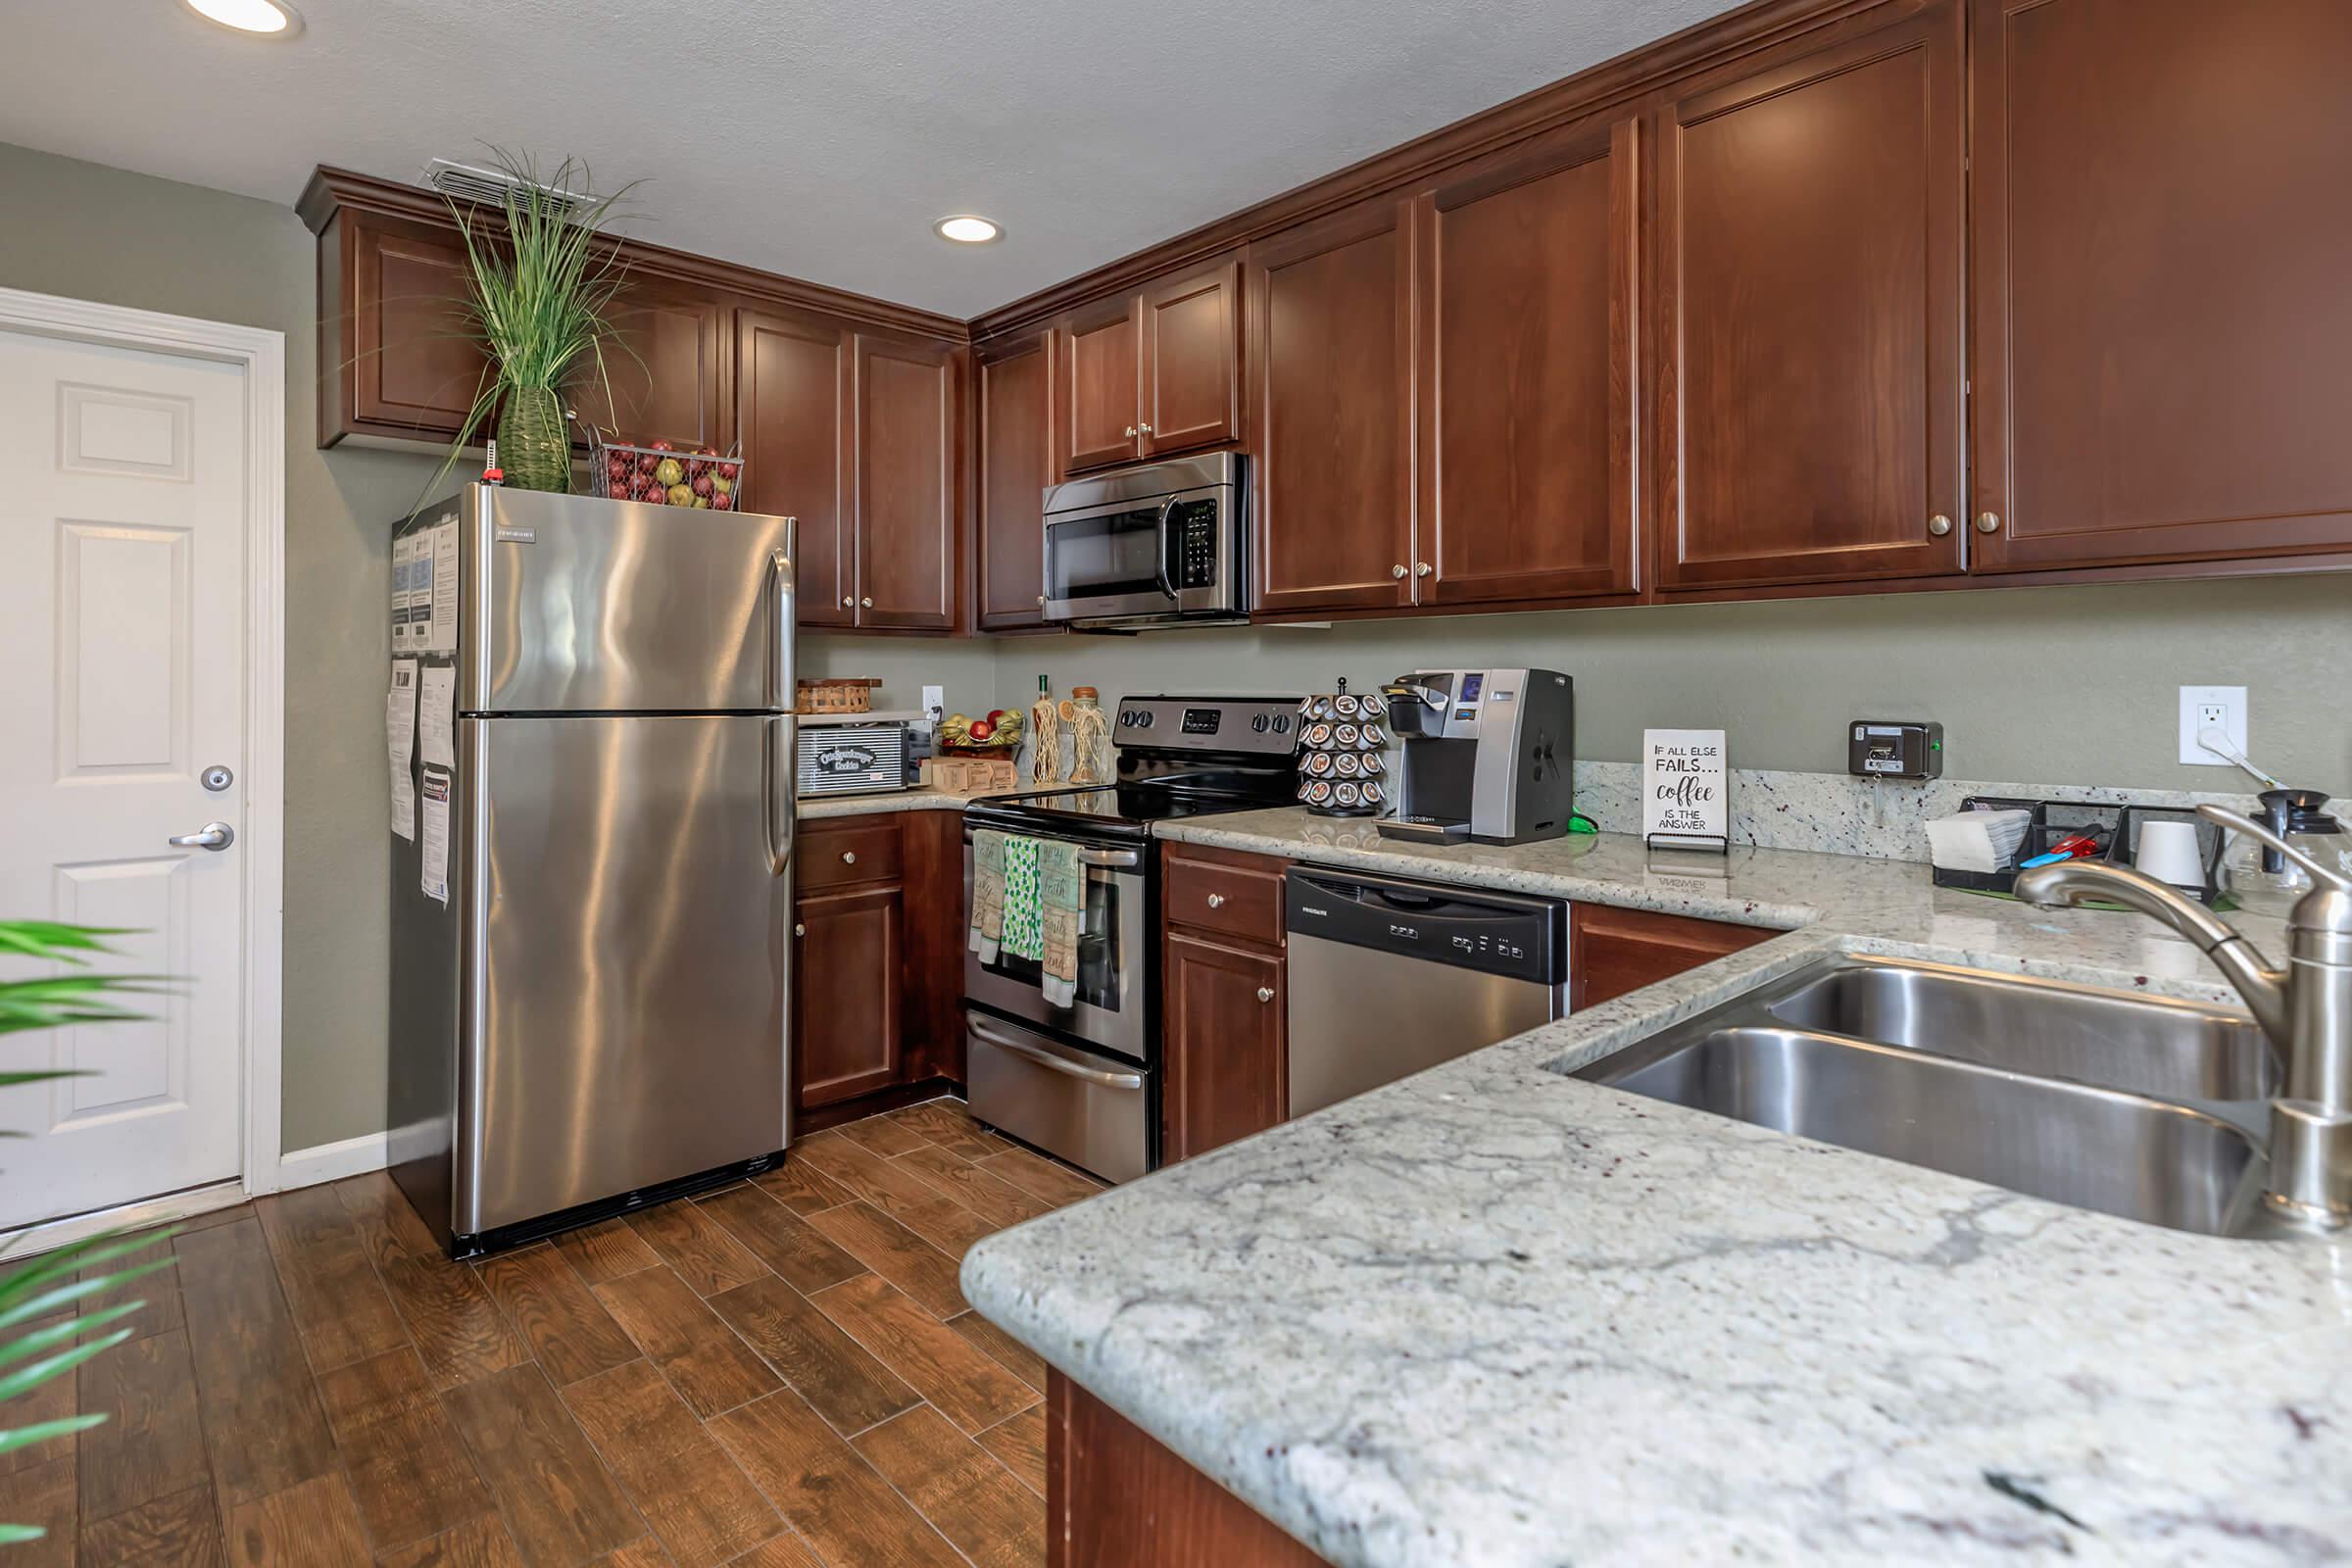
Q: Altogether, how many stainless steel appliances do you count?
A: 4